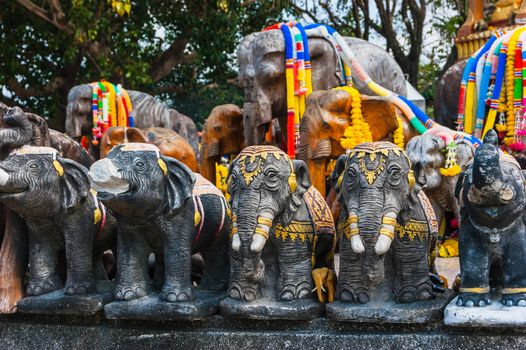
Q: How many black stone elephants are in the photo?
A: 5